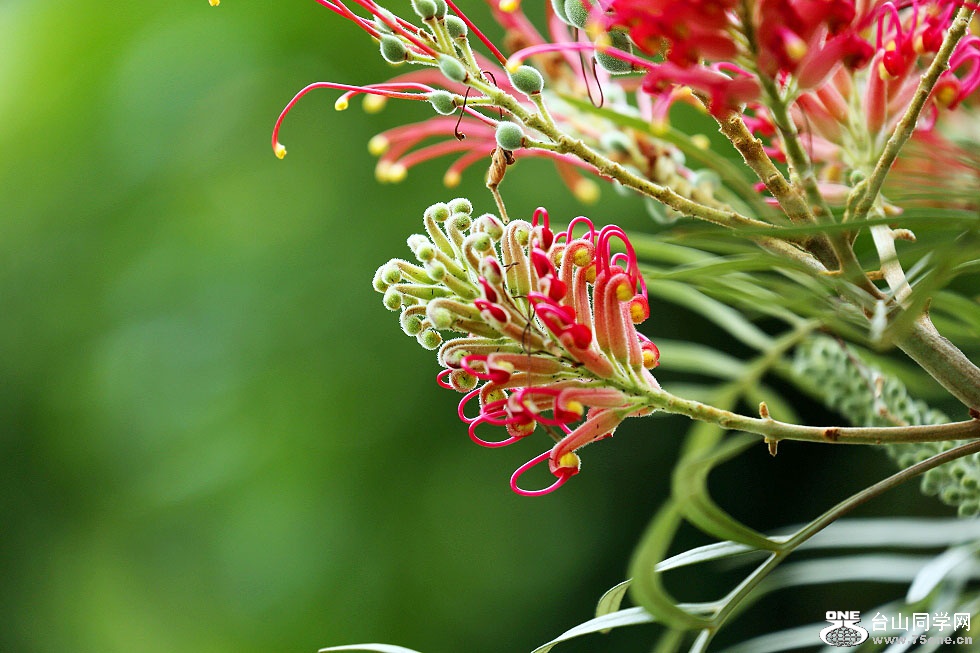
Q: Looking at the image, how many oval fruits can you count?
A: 12